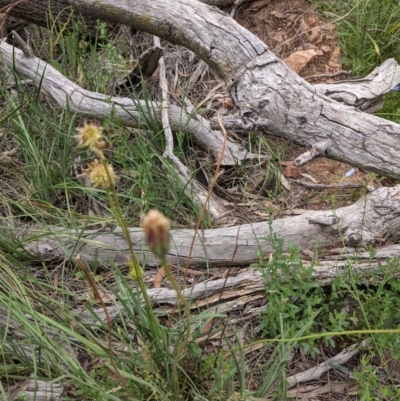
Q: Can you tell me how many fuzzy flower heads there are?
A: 3